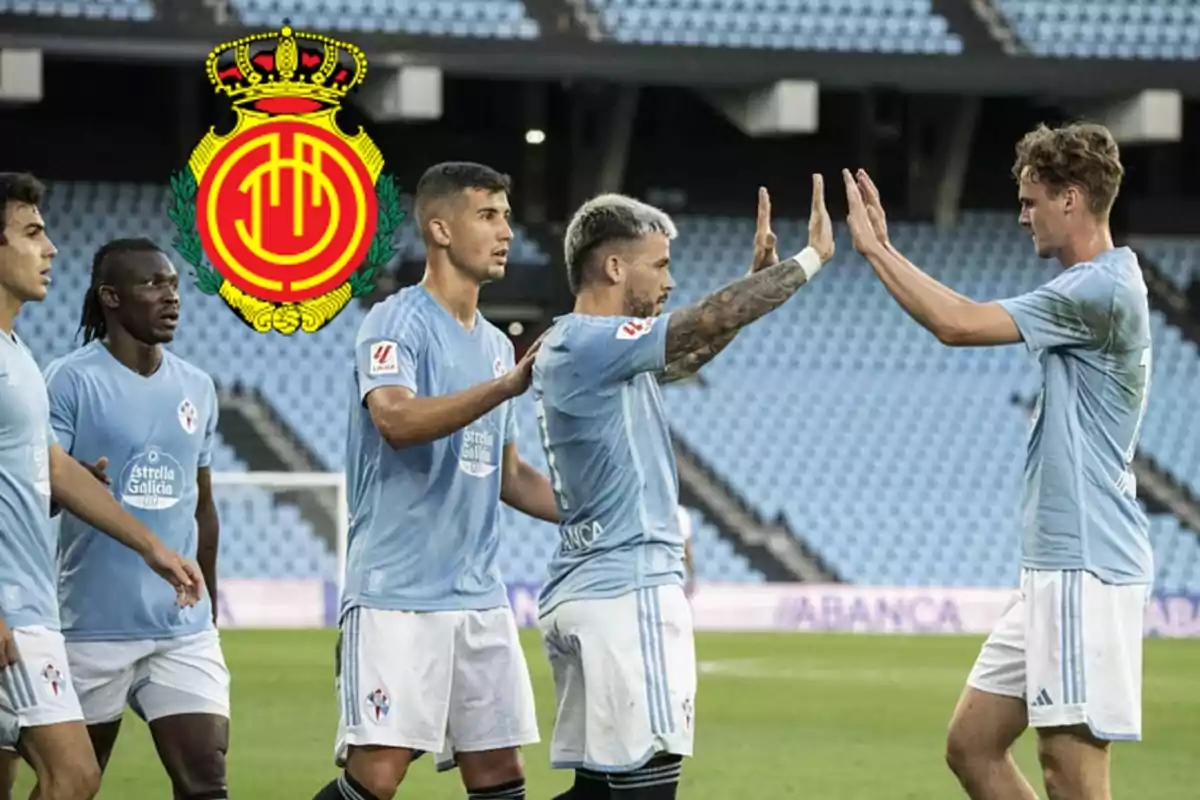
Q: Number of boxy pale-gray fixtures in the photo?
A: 4